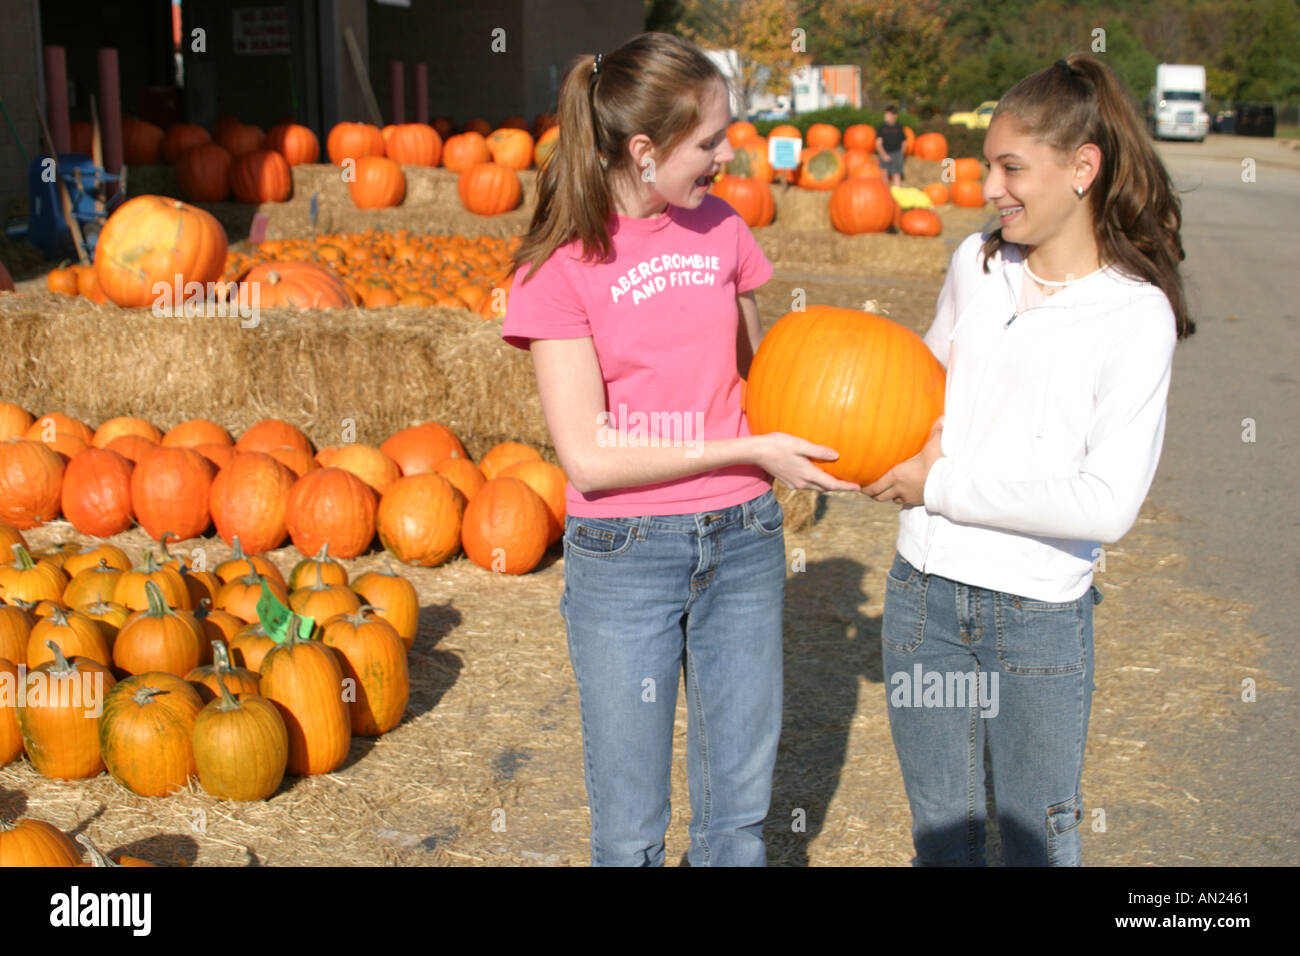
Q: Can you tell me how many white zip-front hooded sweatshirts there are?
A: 1